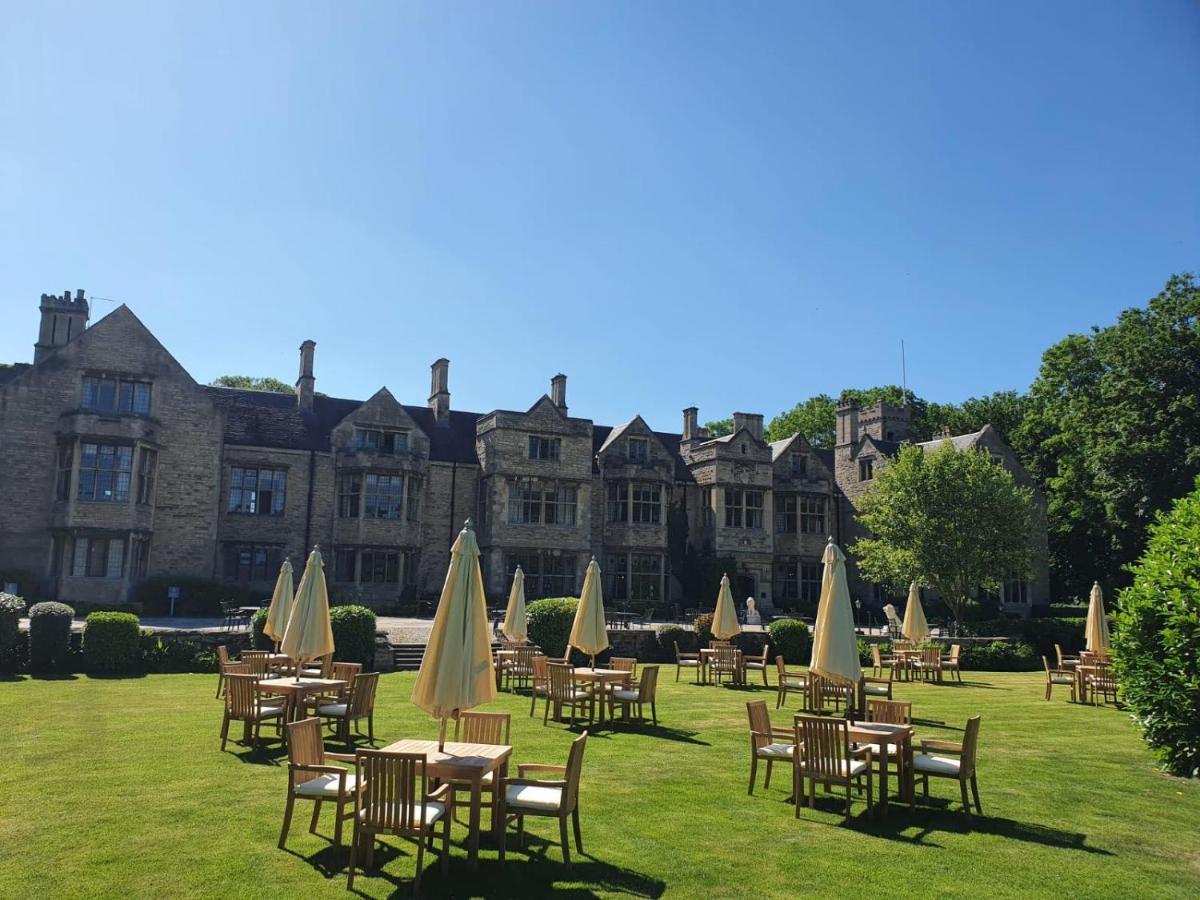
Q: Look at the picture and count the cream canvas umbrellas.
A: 9